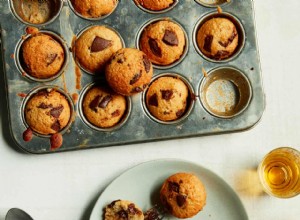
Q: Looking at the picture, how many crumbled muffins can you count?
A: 1